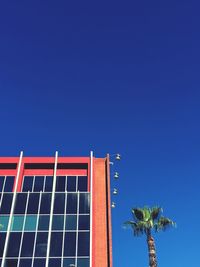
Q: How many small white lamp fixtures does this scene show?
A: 4